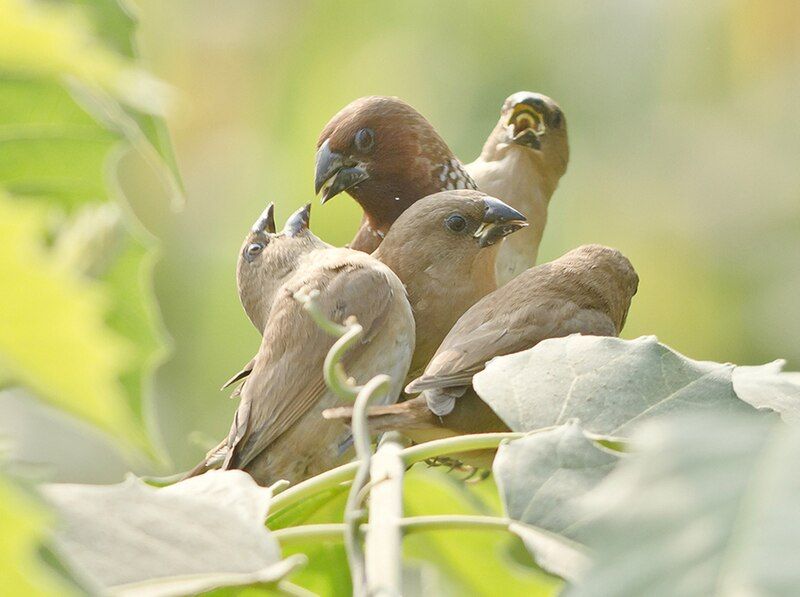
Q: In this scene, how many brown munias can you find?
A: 5